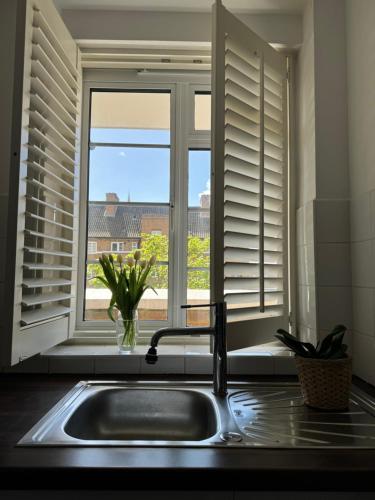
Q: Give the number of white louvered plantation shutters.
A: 2